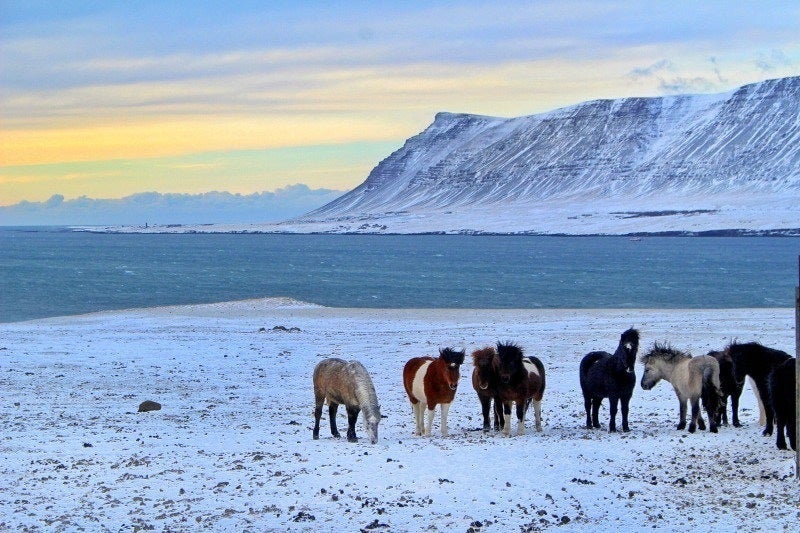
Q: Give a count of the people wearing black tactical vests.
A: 0